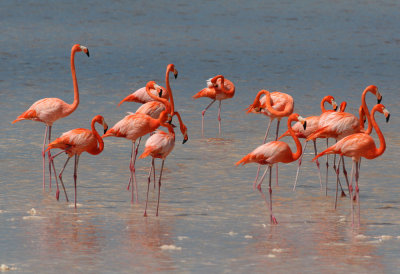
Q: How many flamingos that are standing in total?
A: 14